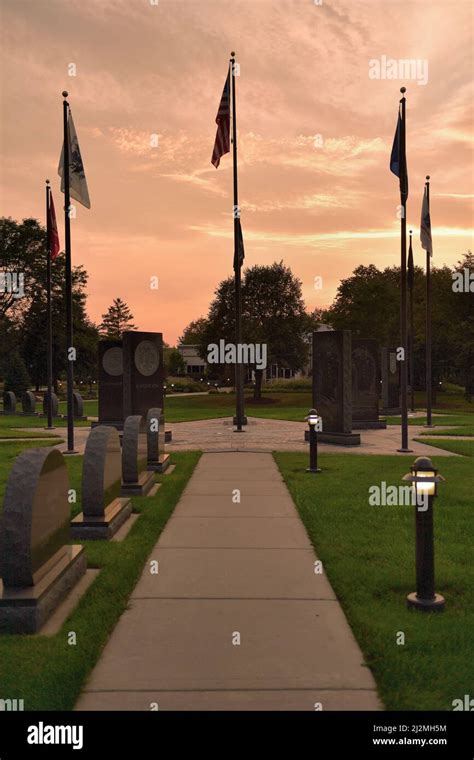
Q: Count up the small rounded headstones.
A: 8